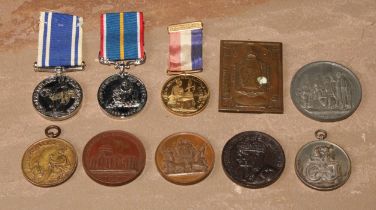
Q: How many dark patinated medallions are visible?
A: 1